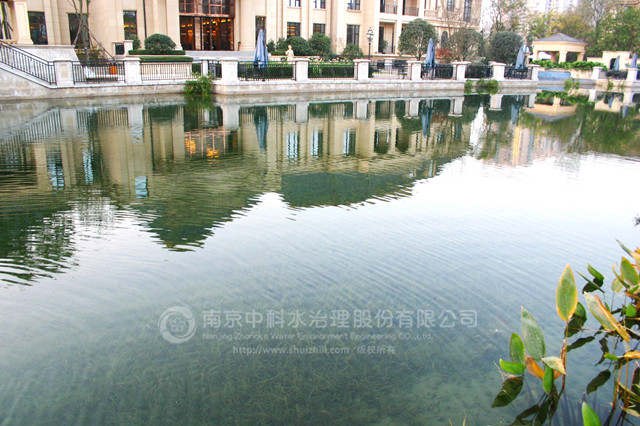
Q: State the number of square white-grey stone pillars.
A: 12